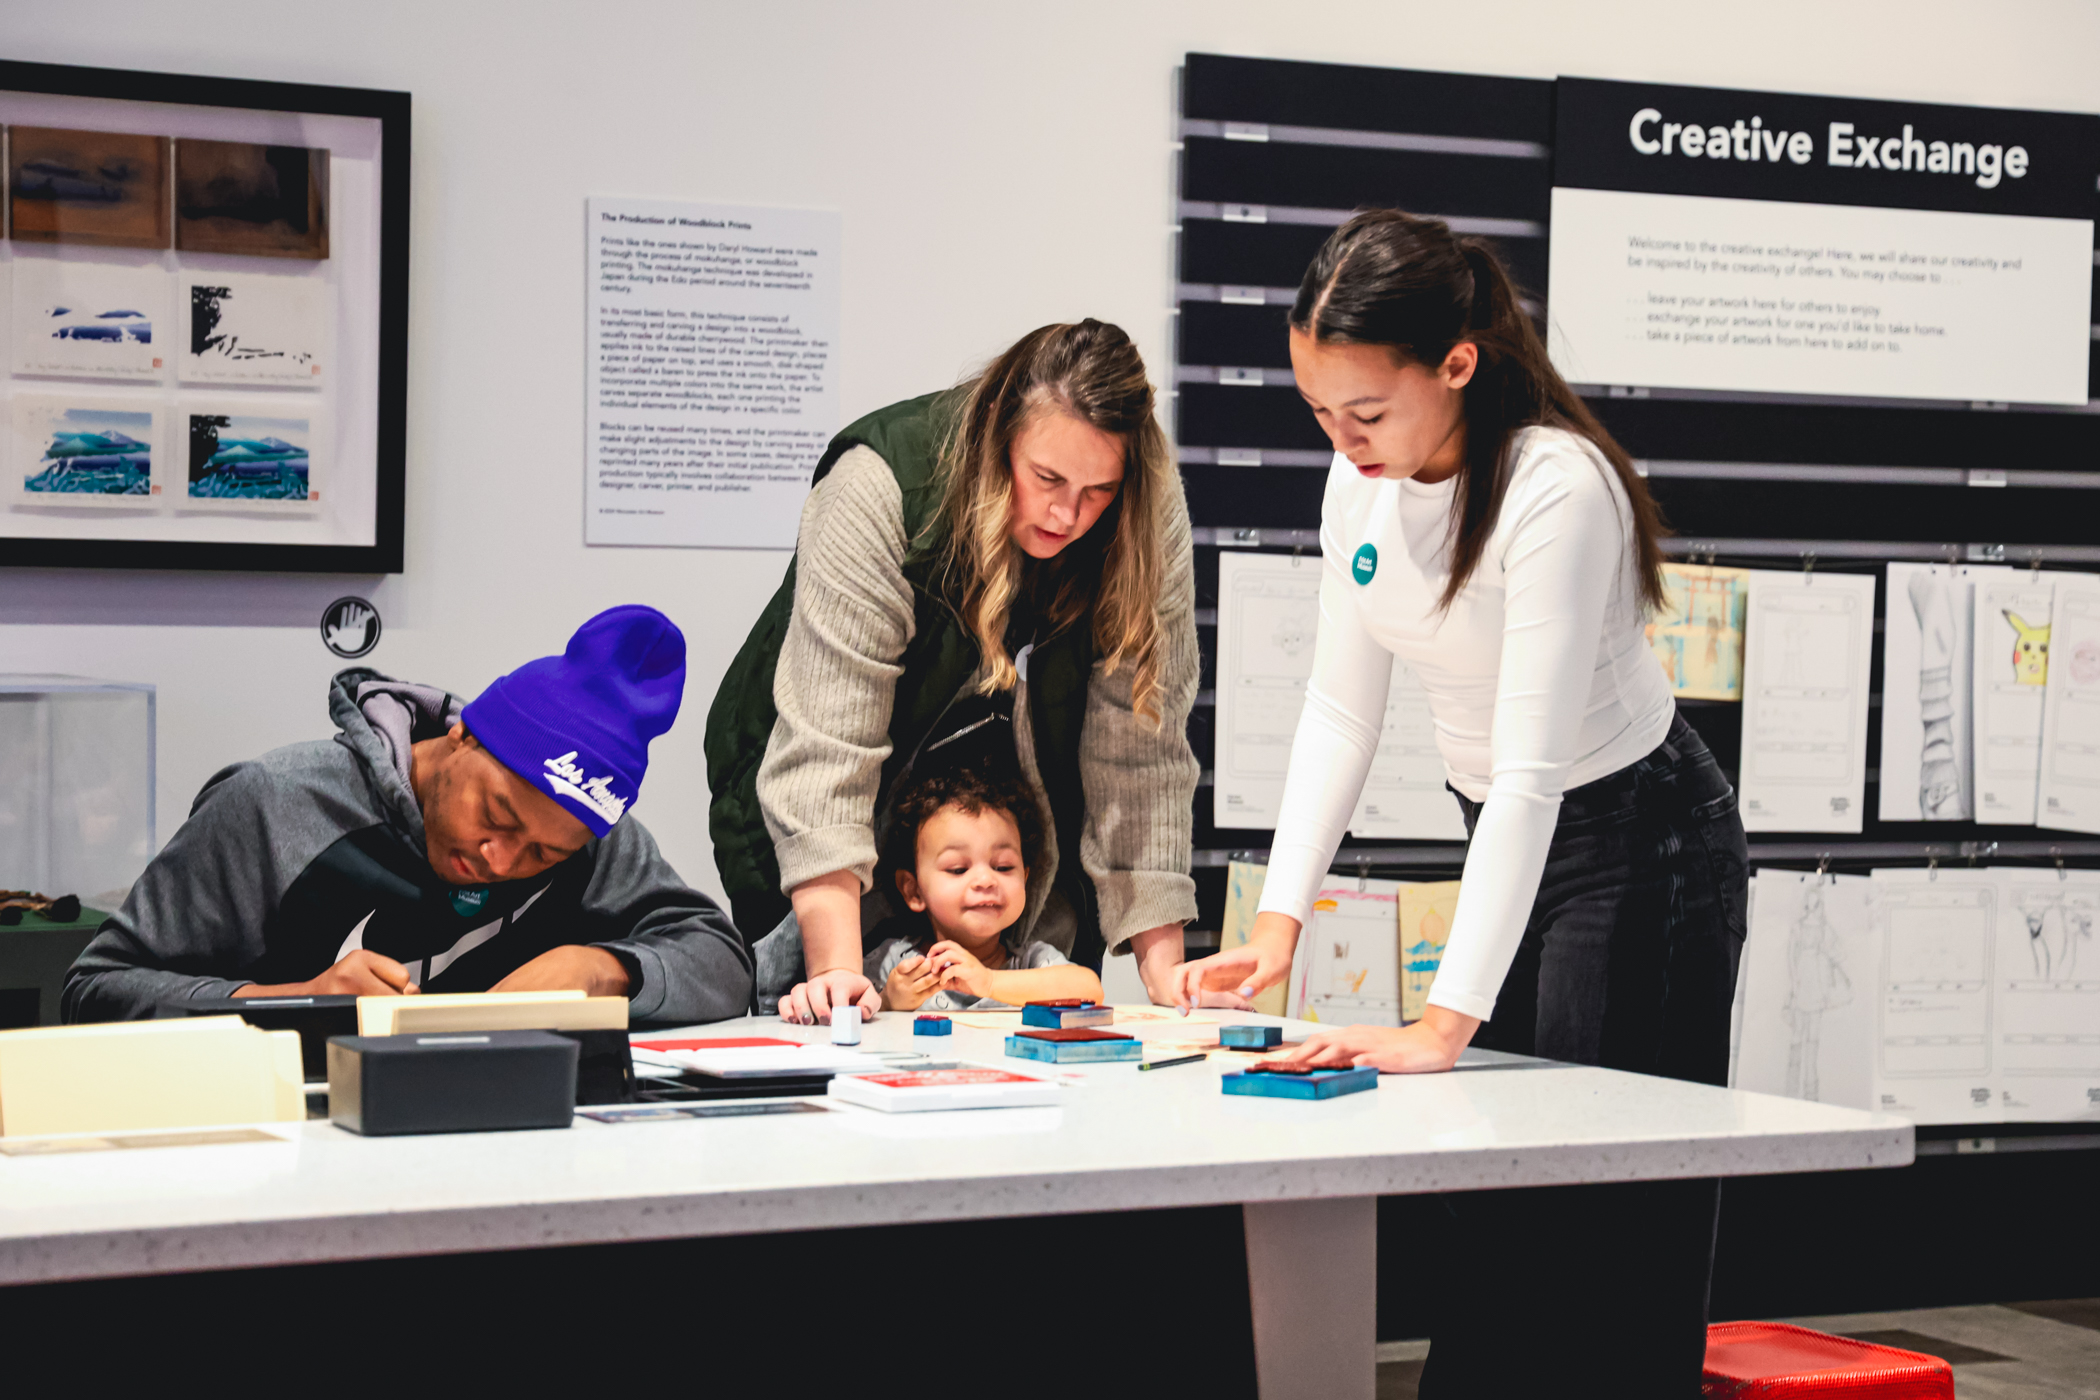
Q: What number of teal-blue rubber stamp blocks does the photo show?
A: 5